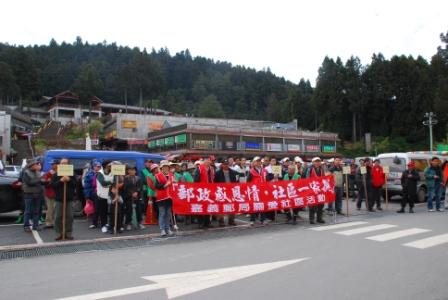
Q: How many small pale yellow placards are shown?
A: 6